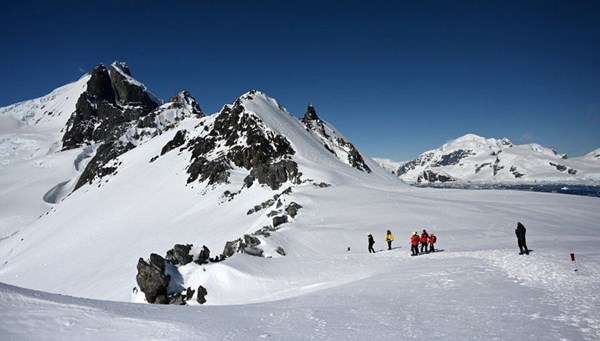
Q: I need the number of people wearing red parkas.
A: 3